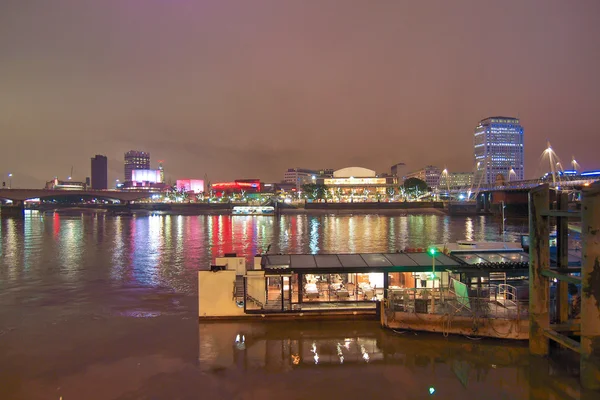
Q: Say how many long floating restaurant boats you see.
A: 1